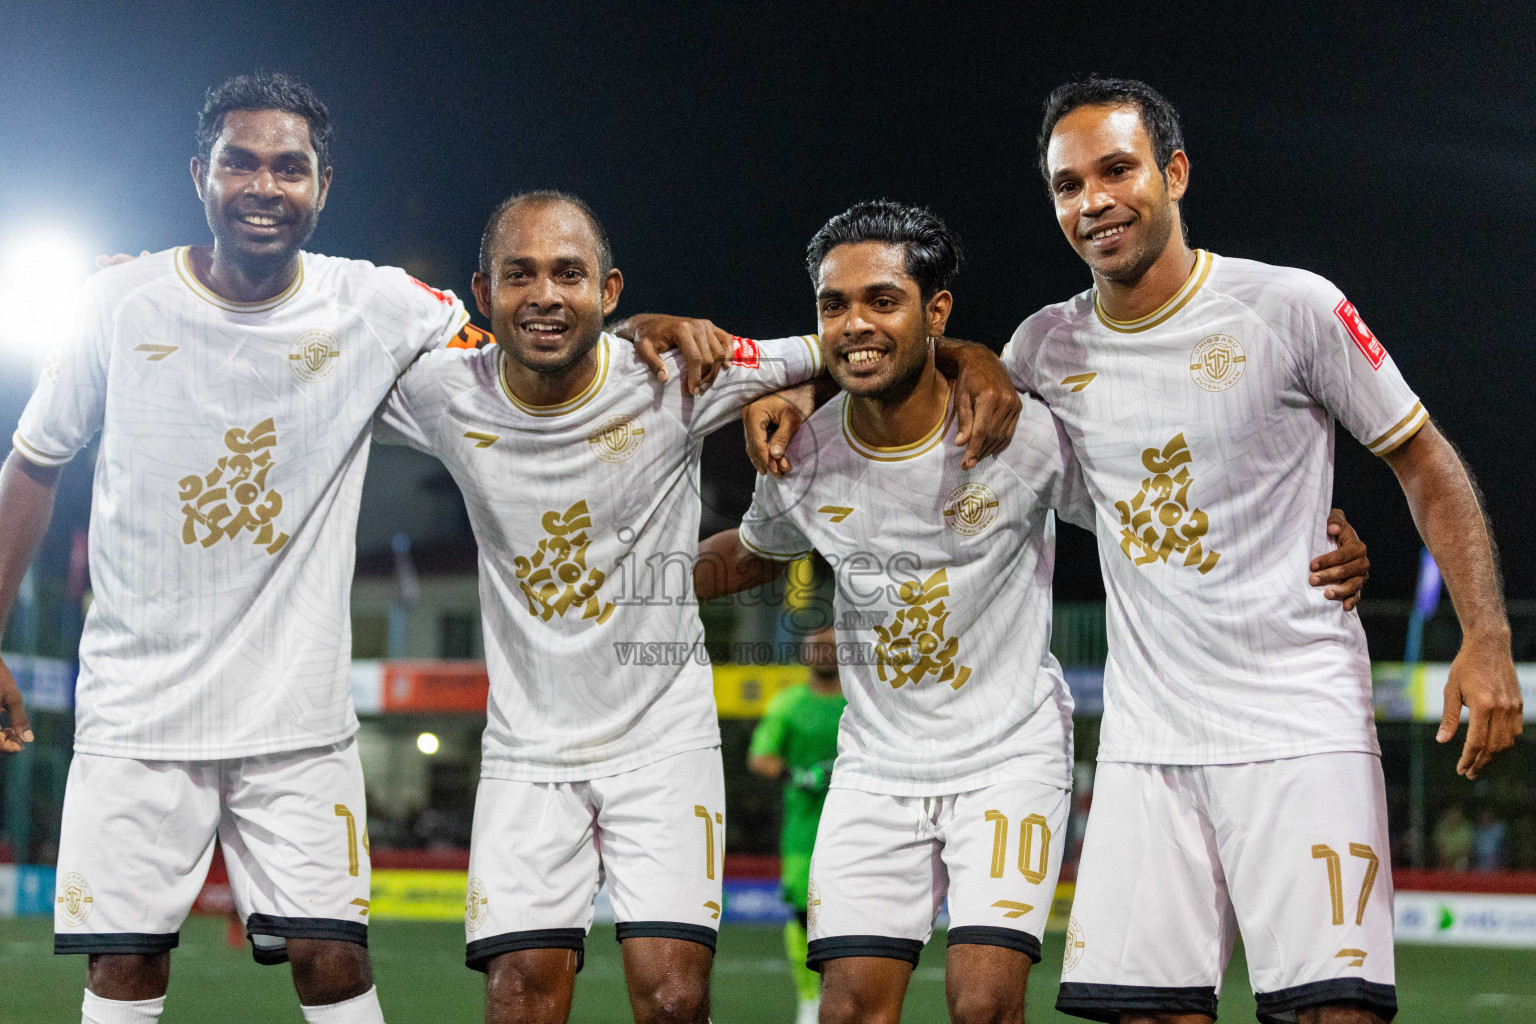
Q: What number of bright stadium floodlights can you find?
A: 1